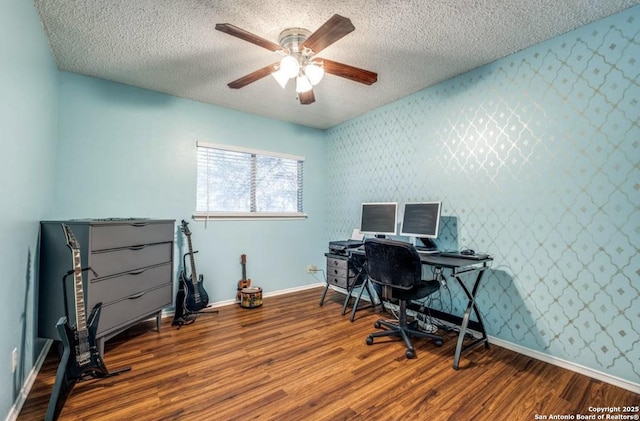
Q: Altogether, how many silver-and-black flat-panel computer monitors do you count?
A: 2